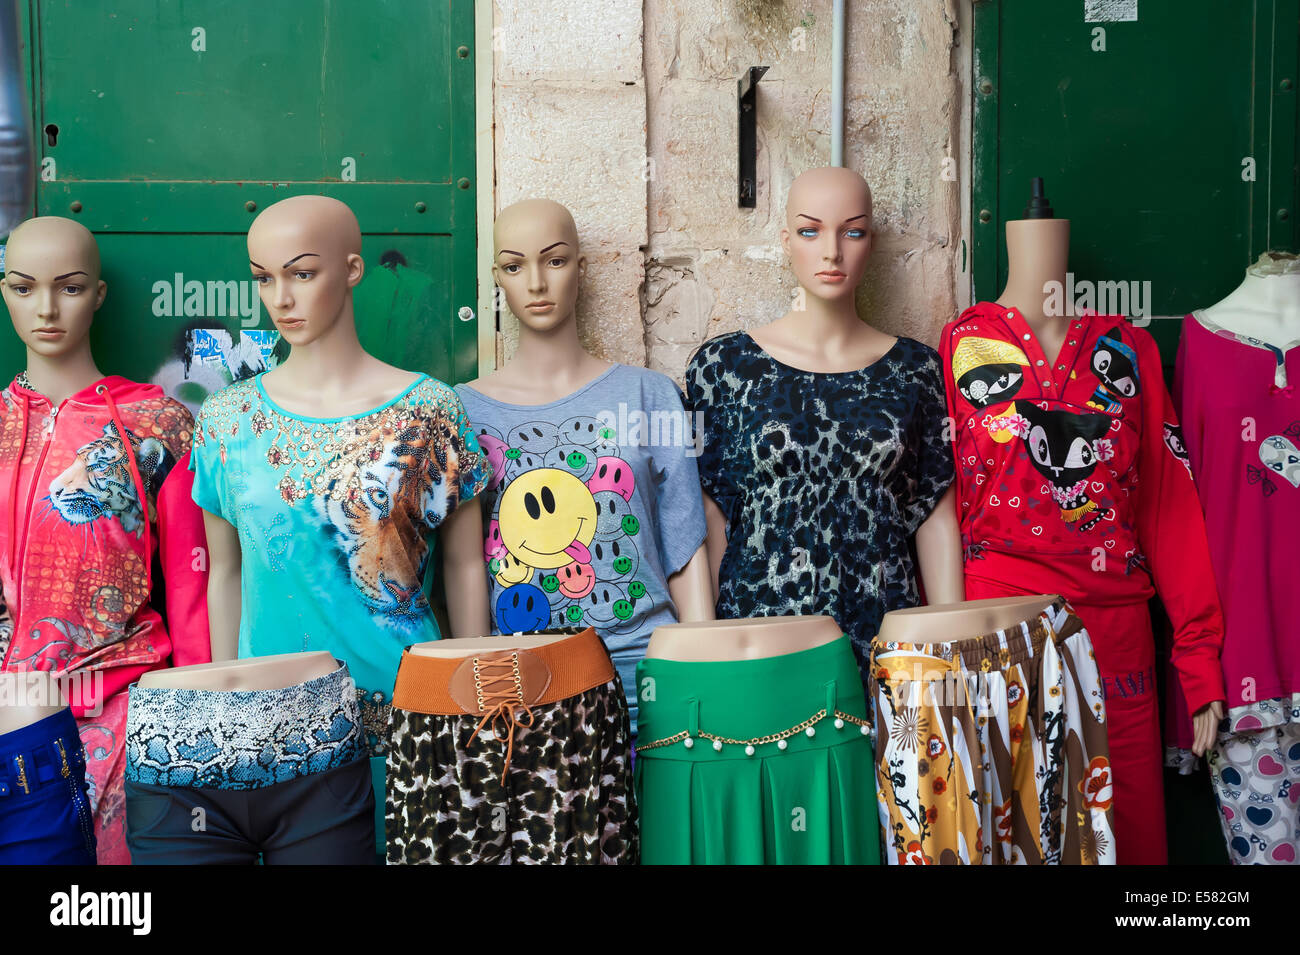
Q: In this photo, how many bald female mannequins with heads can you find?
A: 4